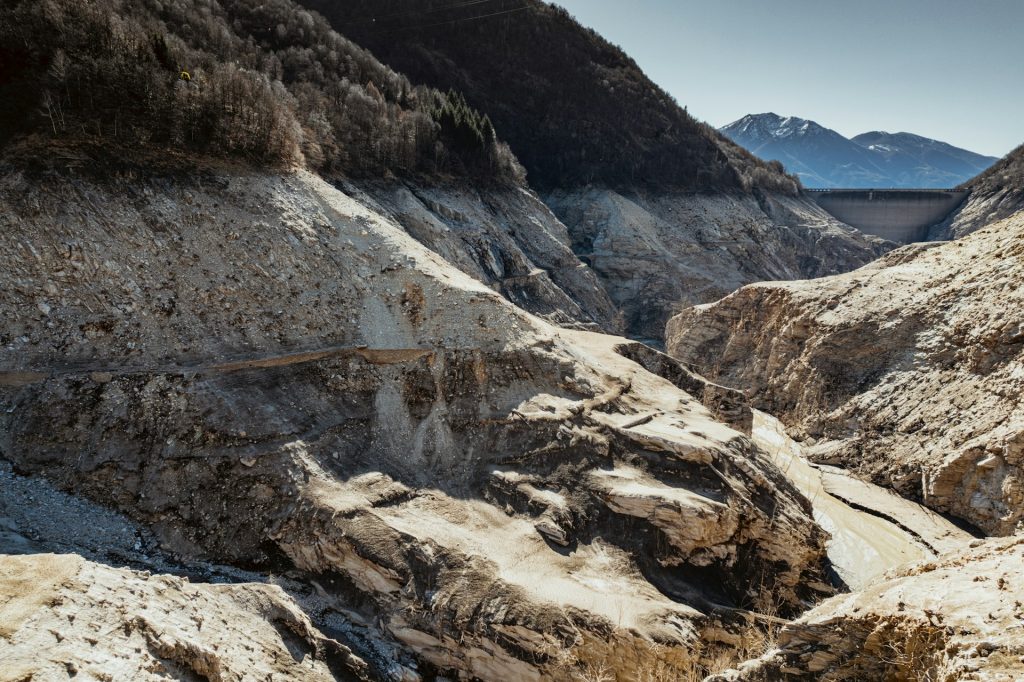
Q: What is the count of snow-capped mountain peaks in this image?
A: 2